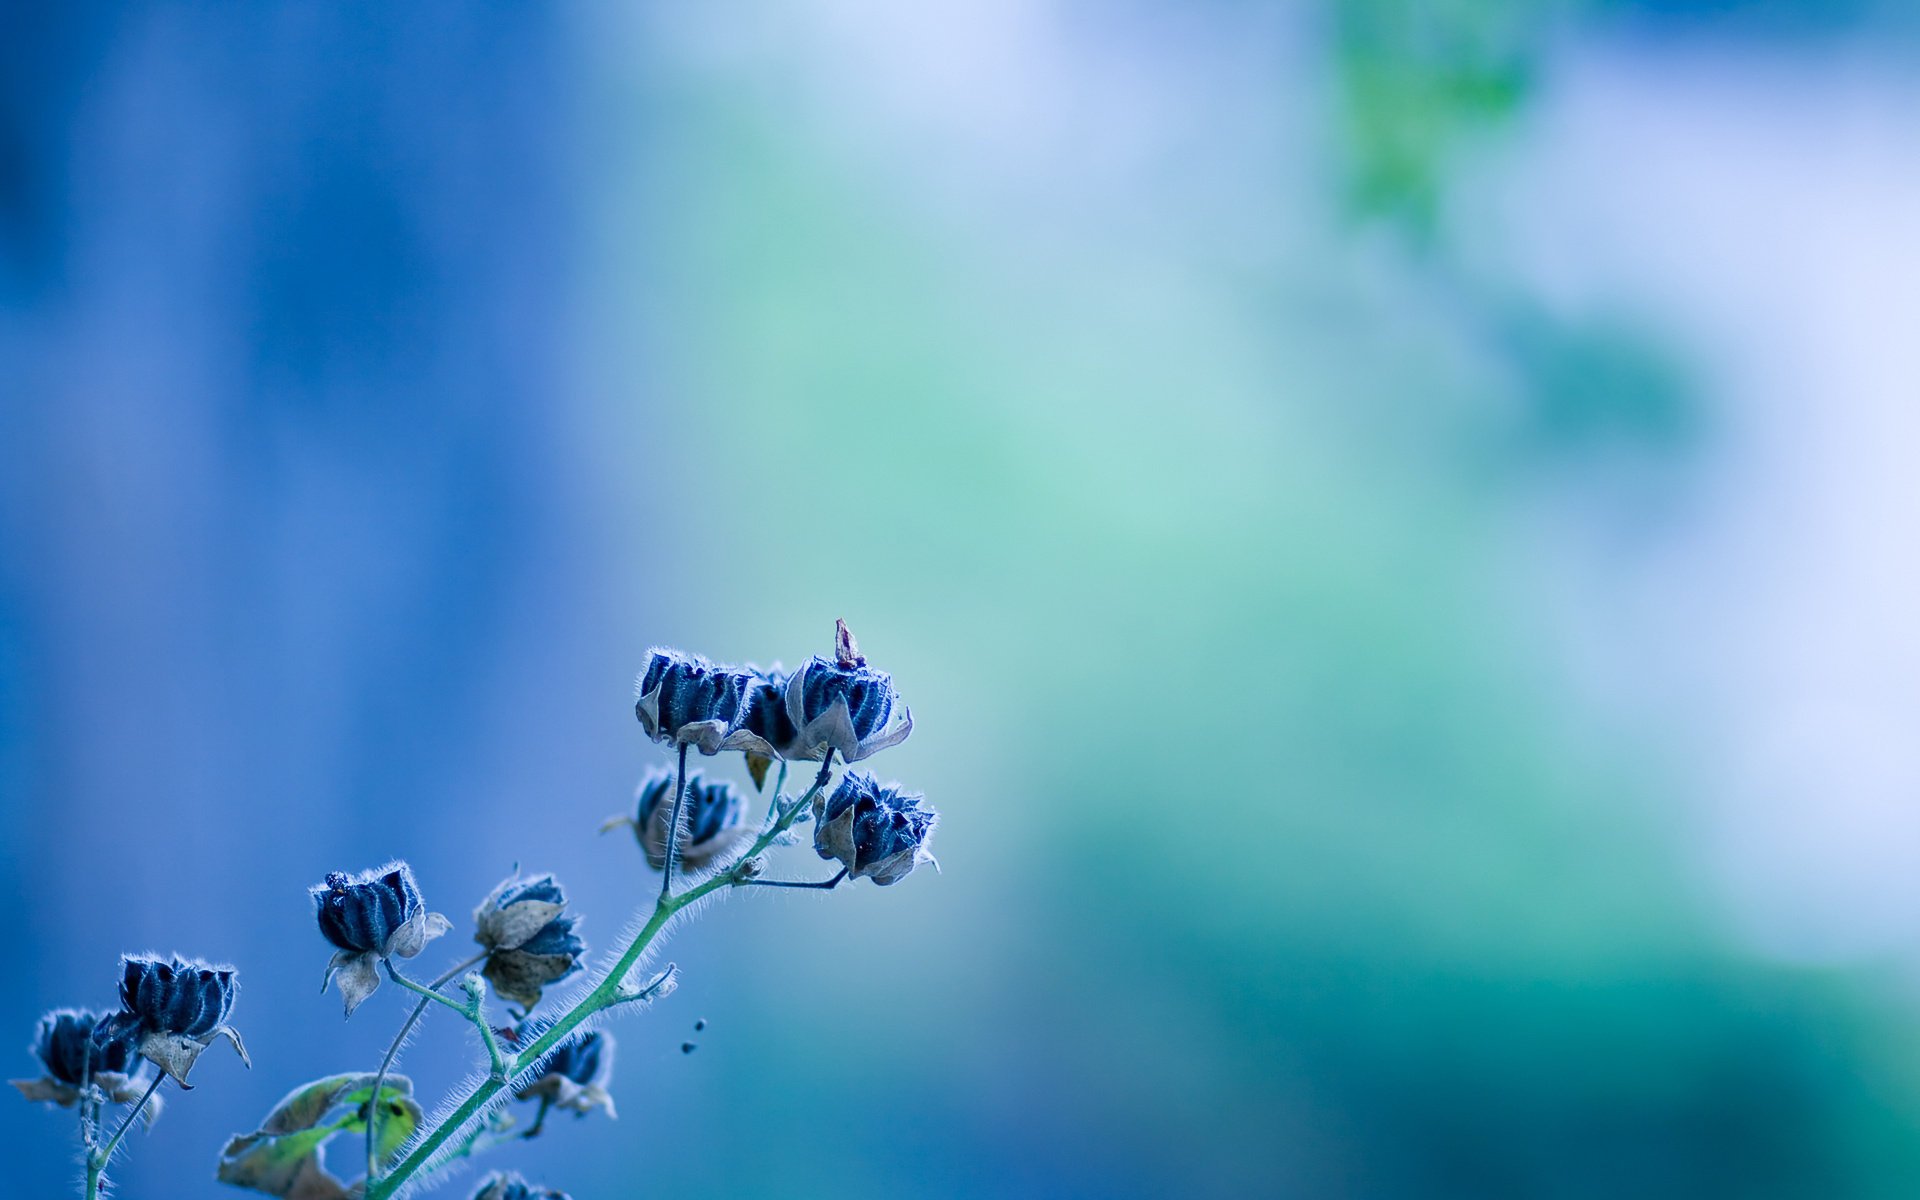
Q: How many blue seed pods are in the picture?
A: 11